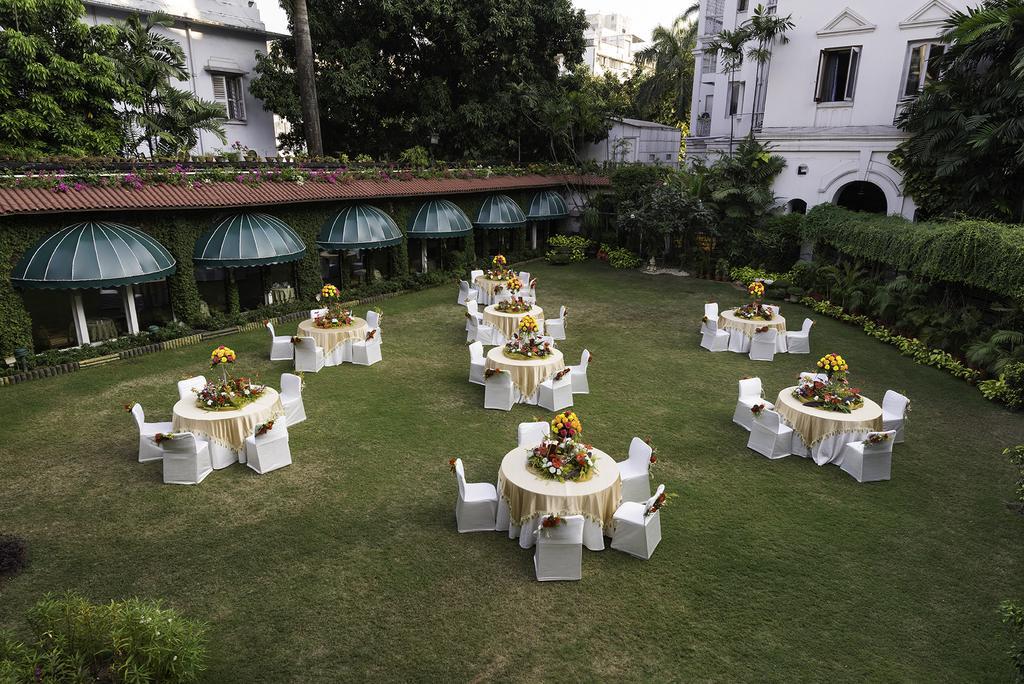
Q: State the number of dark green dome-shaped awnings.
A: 6